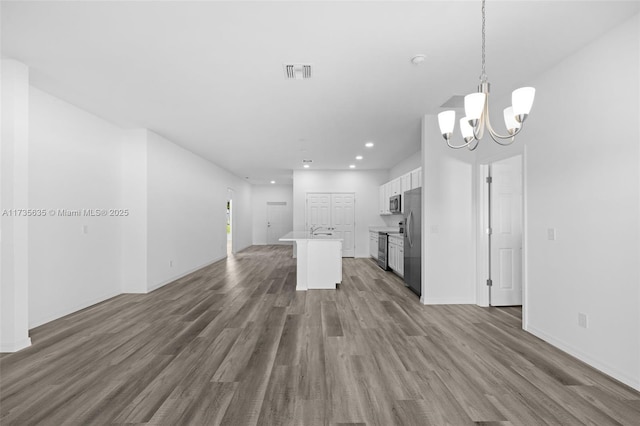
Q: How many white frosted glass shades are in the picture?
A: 5